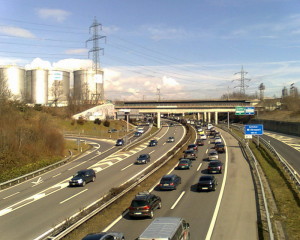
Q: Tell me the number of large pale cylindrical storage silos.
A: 4